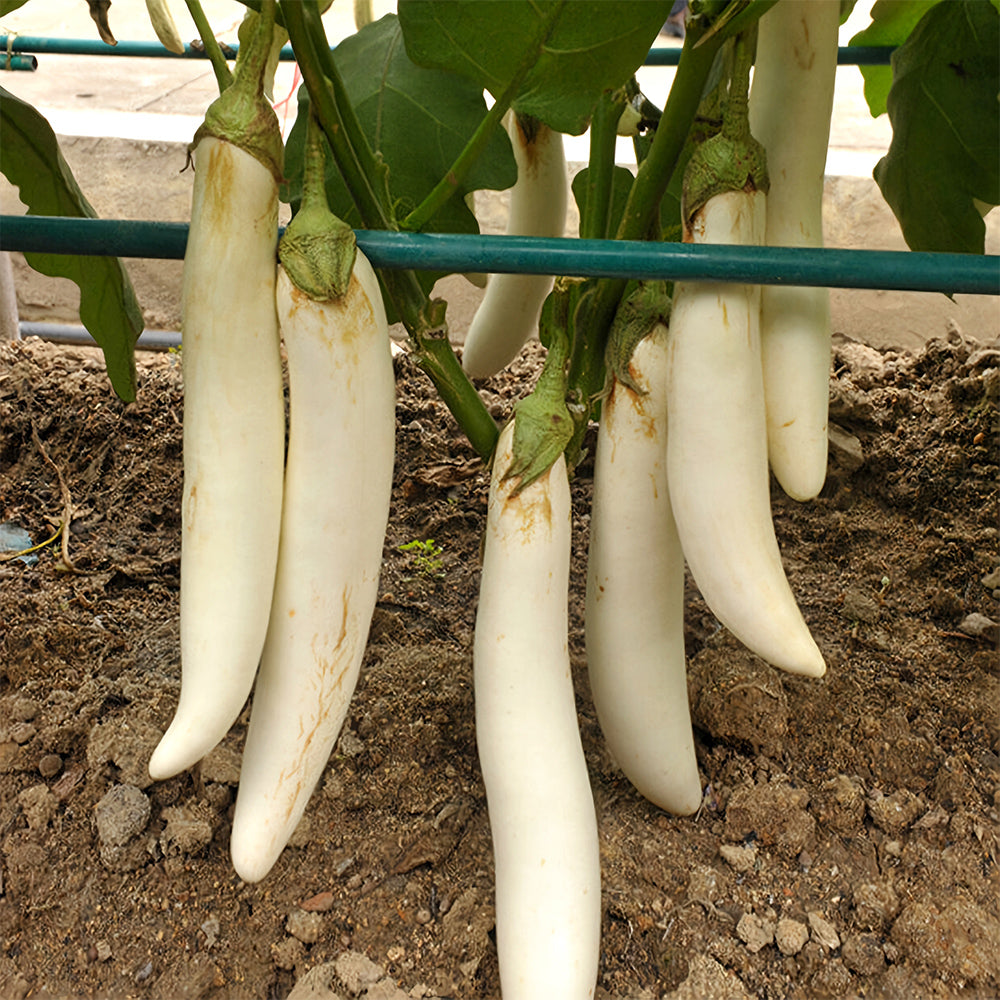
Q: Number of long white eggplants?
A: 7